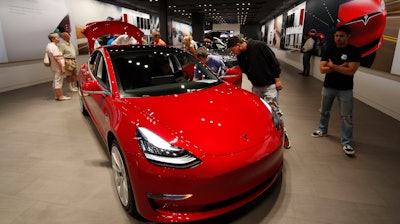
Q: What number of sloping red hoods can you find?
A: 1